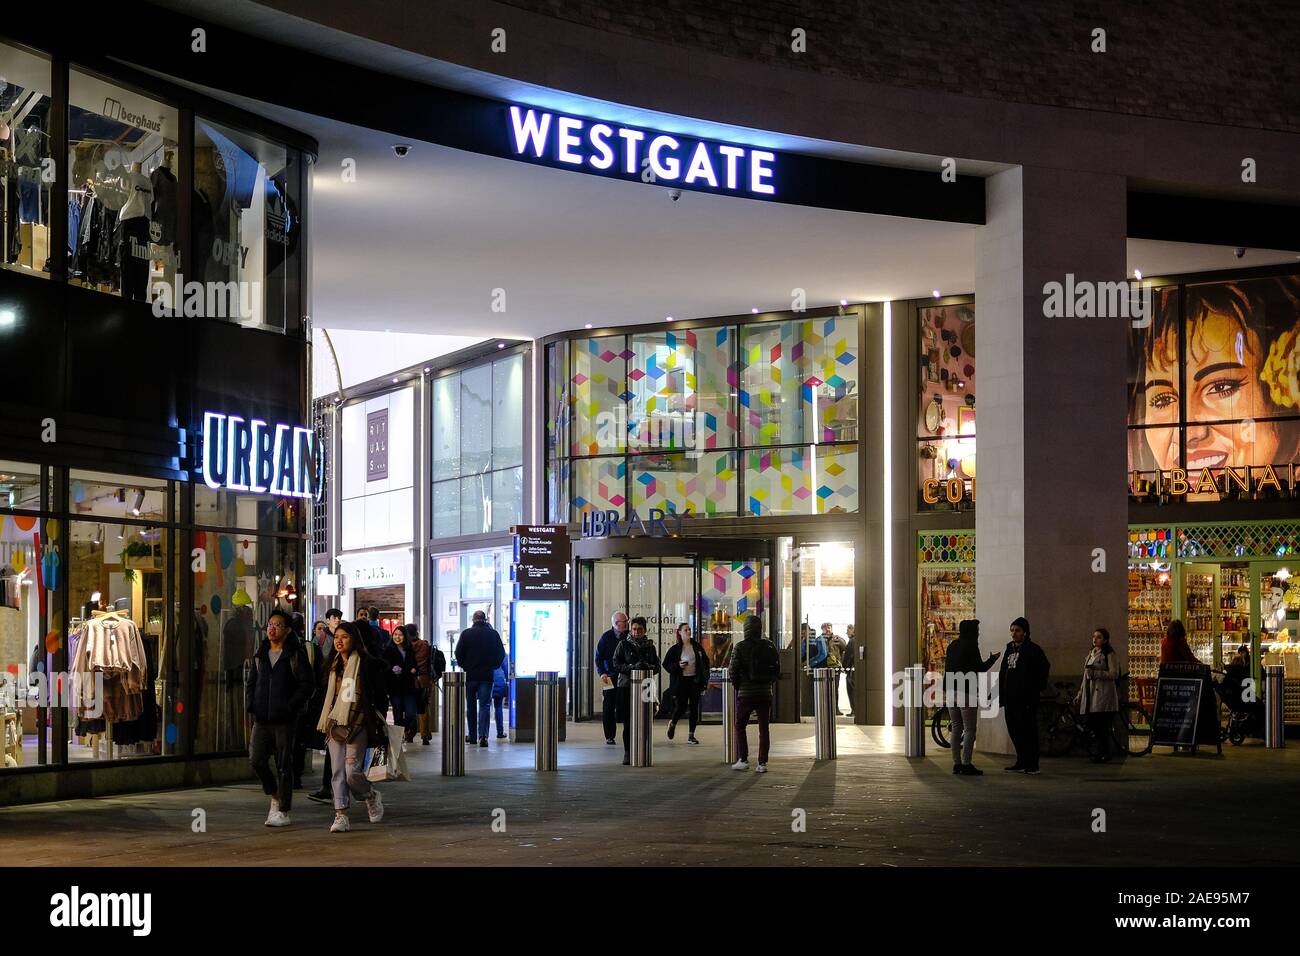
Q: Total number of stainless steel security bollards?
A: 7